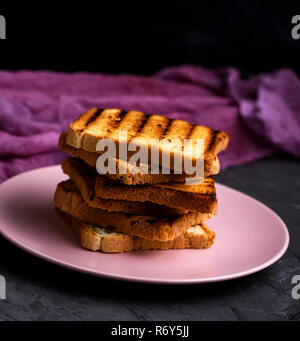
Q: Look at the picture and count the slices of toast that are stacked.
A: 6